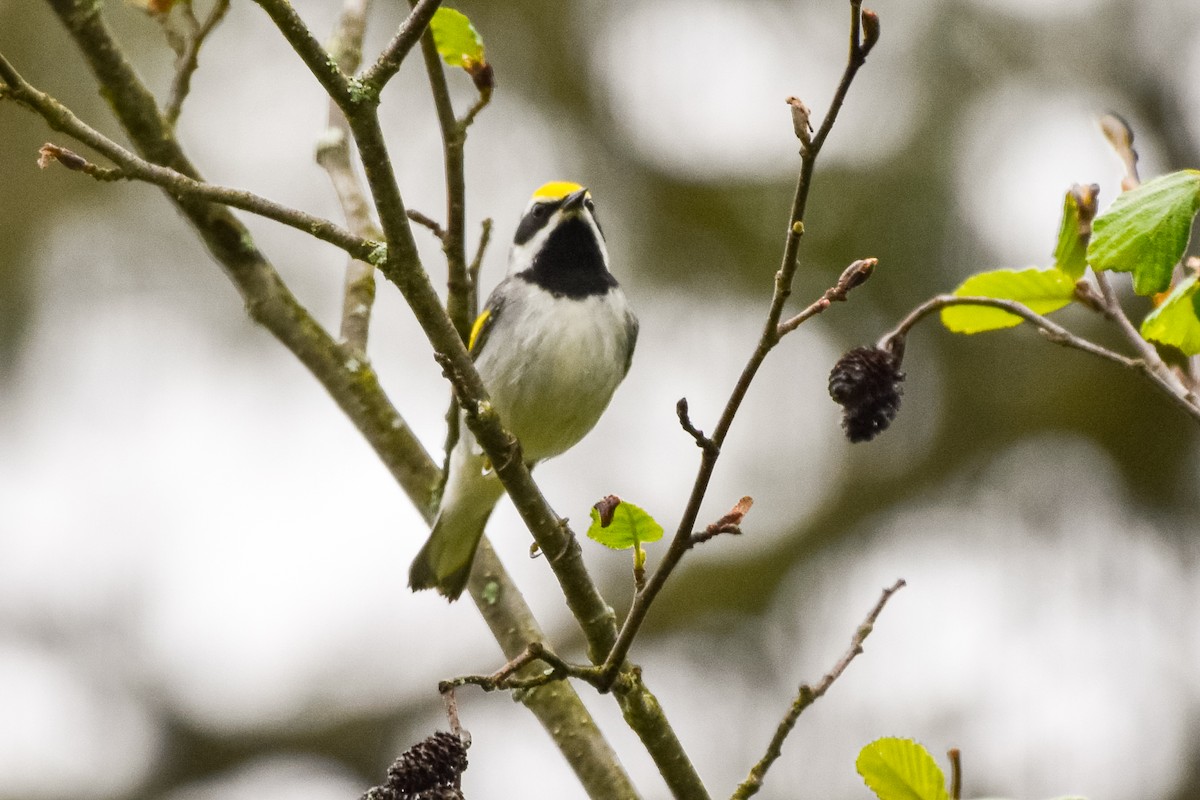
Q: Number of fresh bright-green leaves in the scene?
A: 7